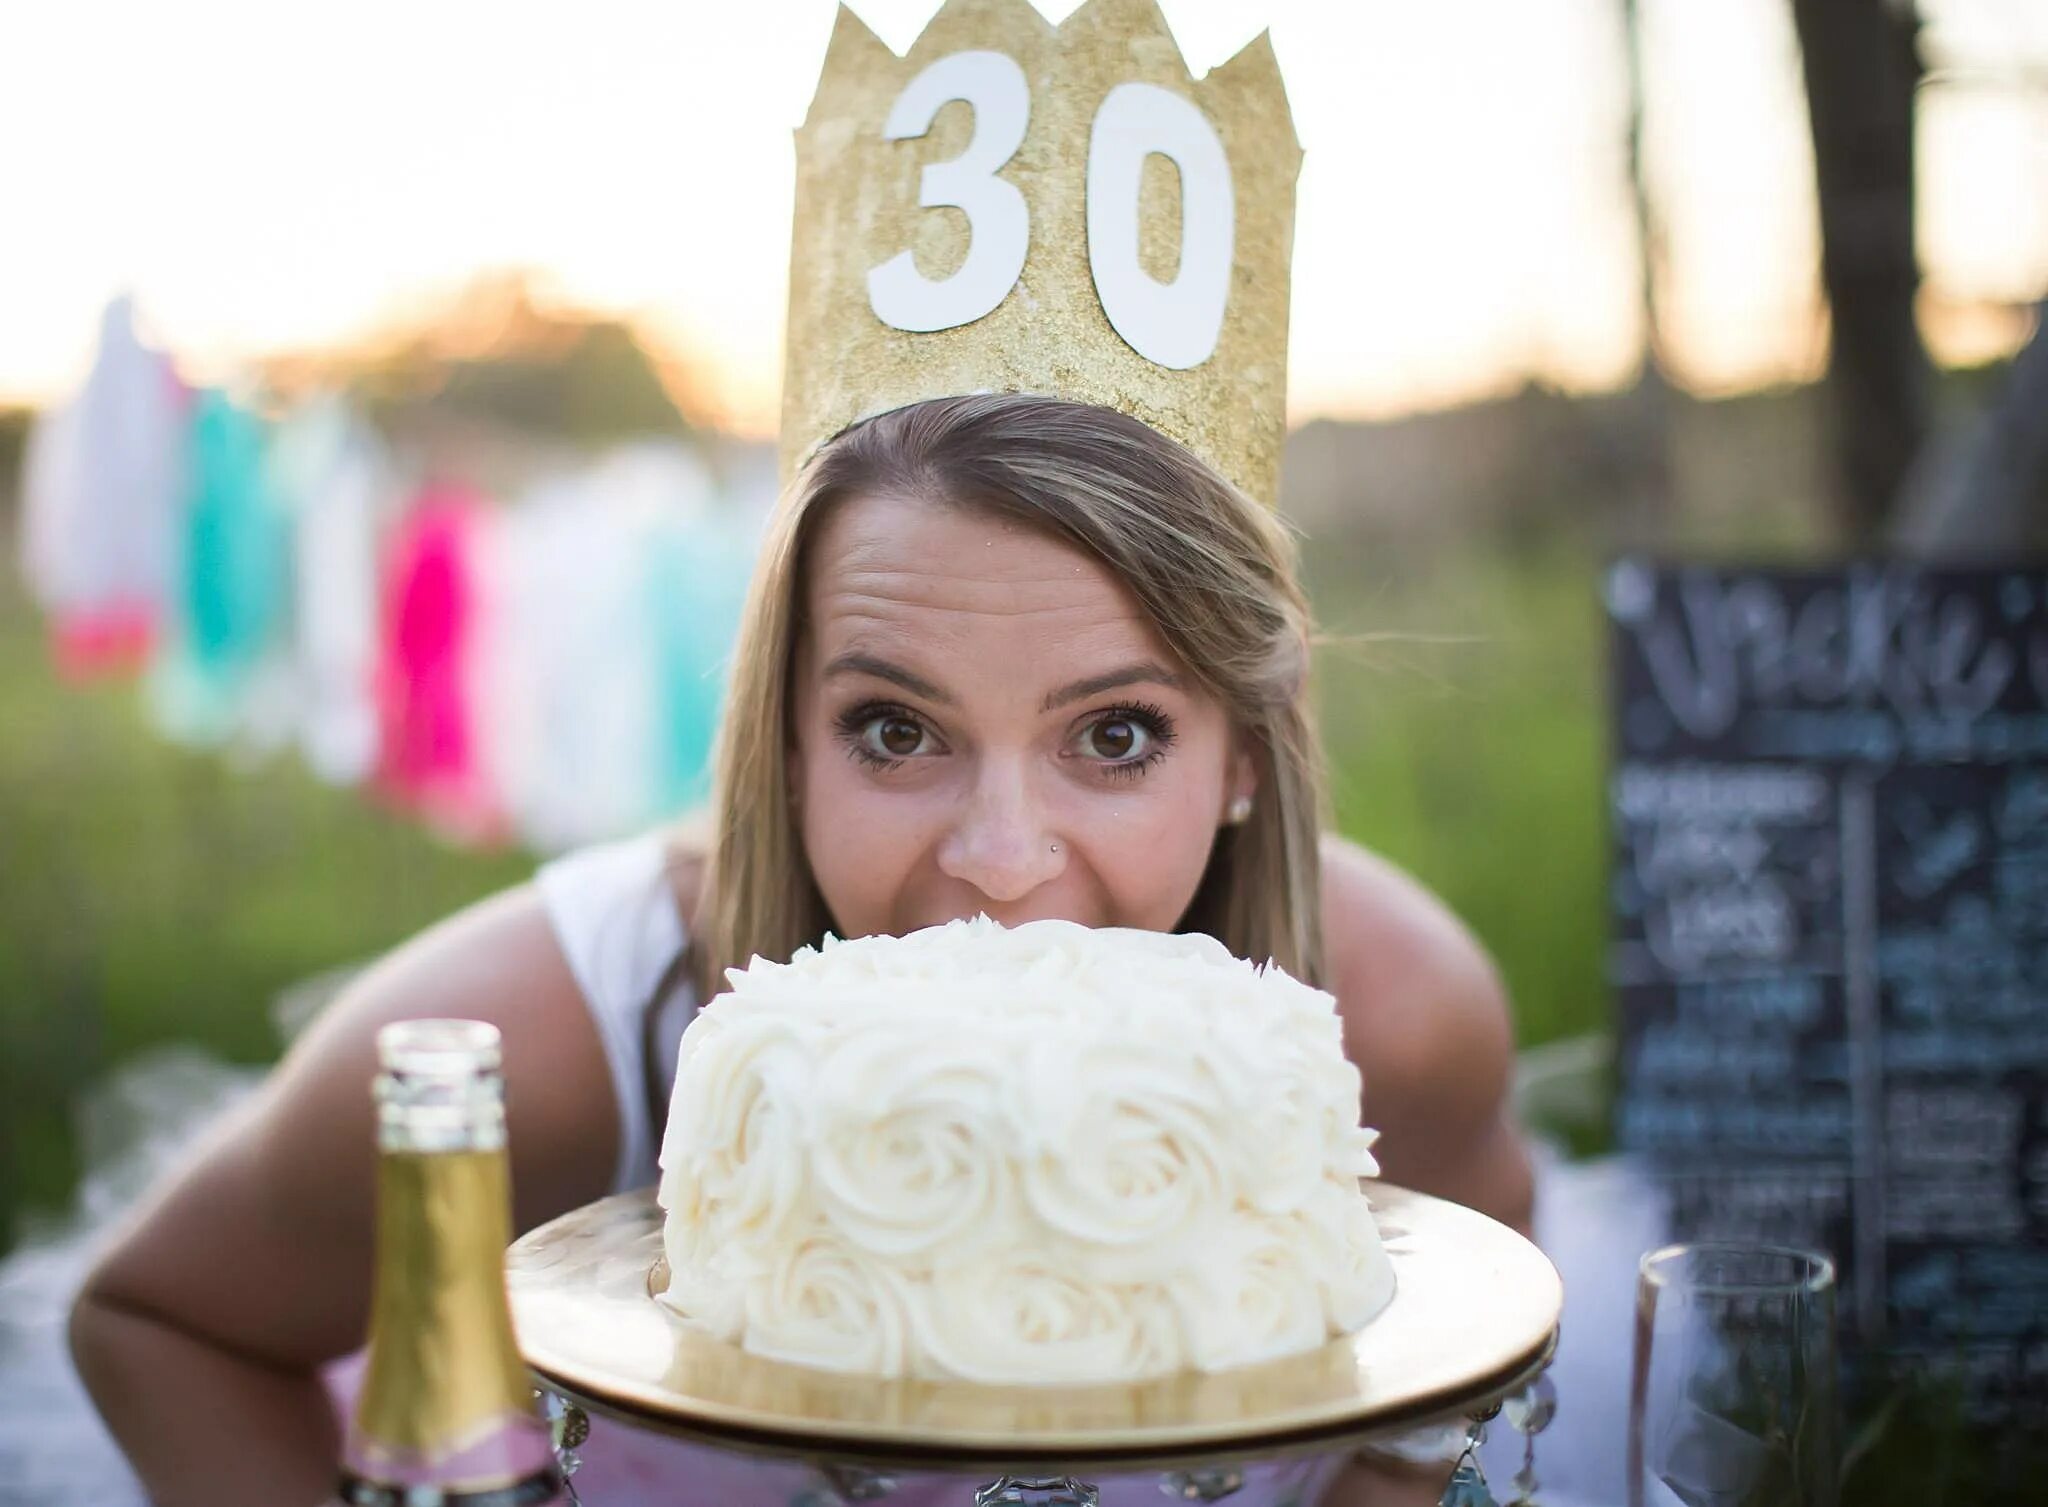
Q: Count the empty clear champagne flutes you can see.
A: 1